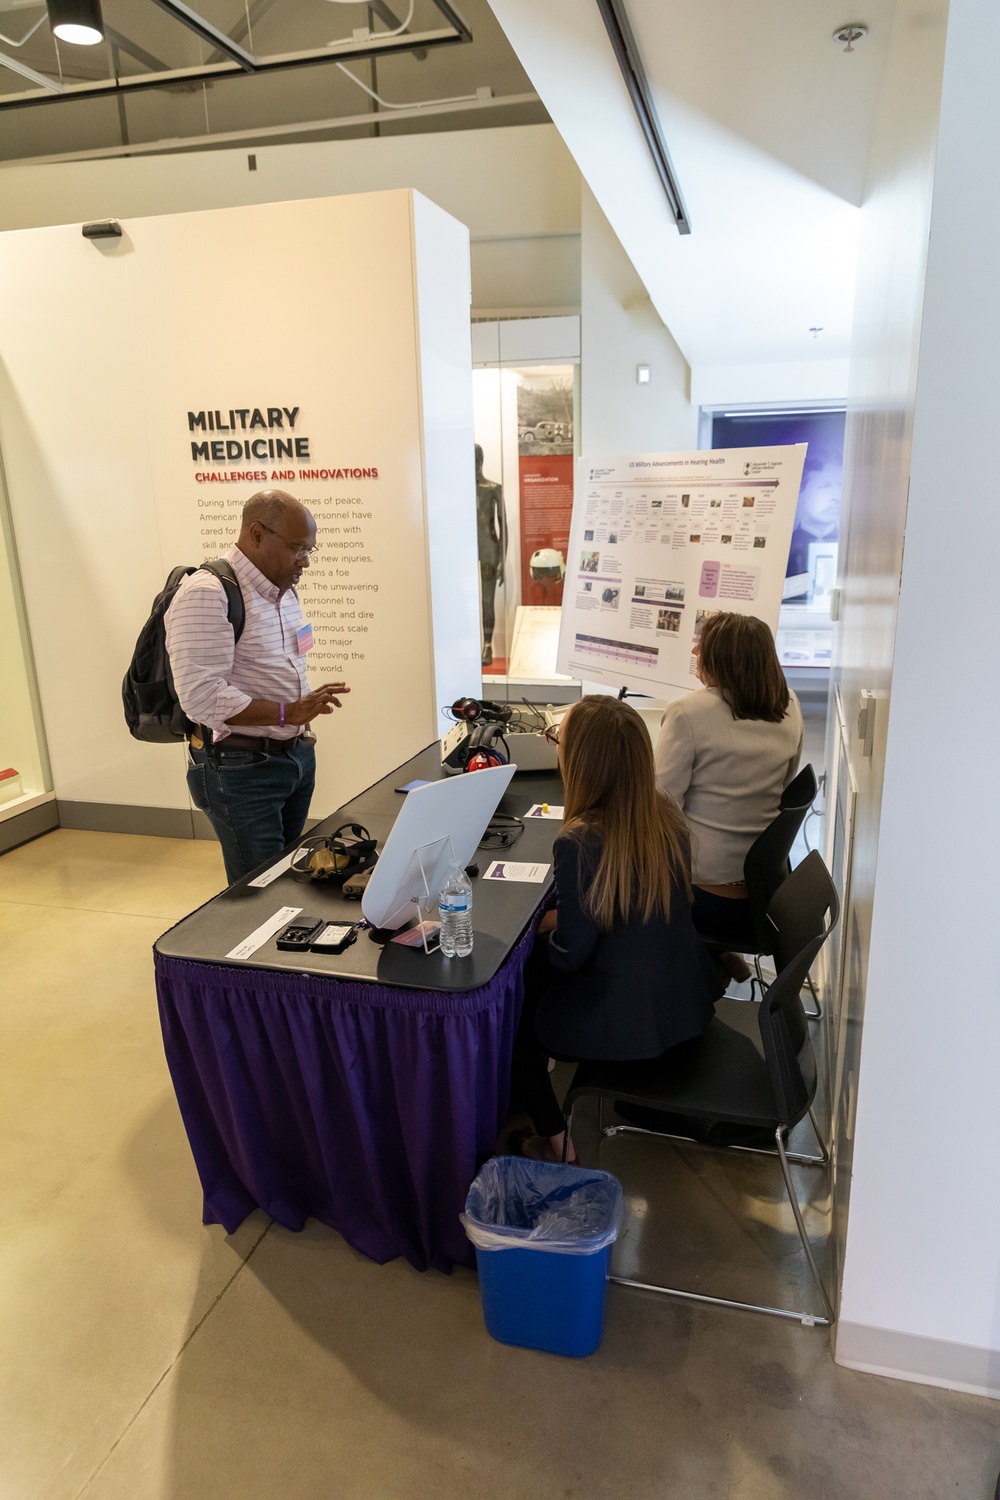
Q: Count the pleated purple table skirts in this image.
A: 1